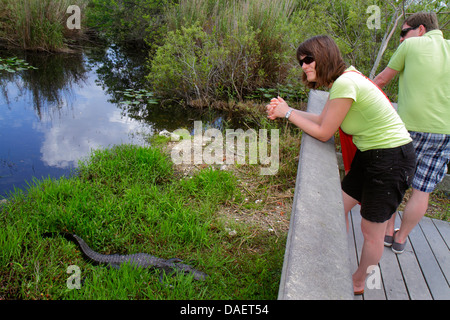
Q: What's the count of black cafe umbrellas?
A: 0